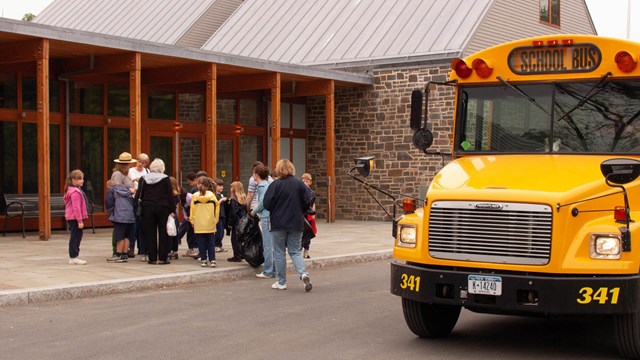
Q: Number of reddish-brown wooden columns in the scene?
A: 5